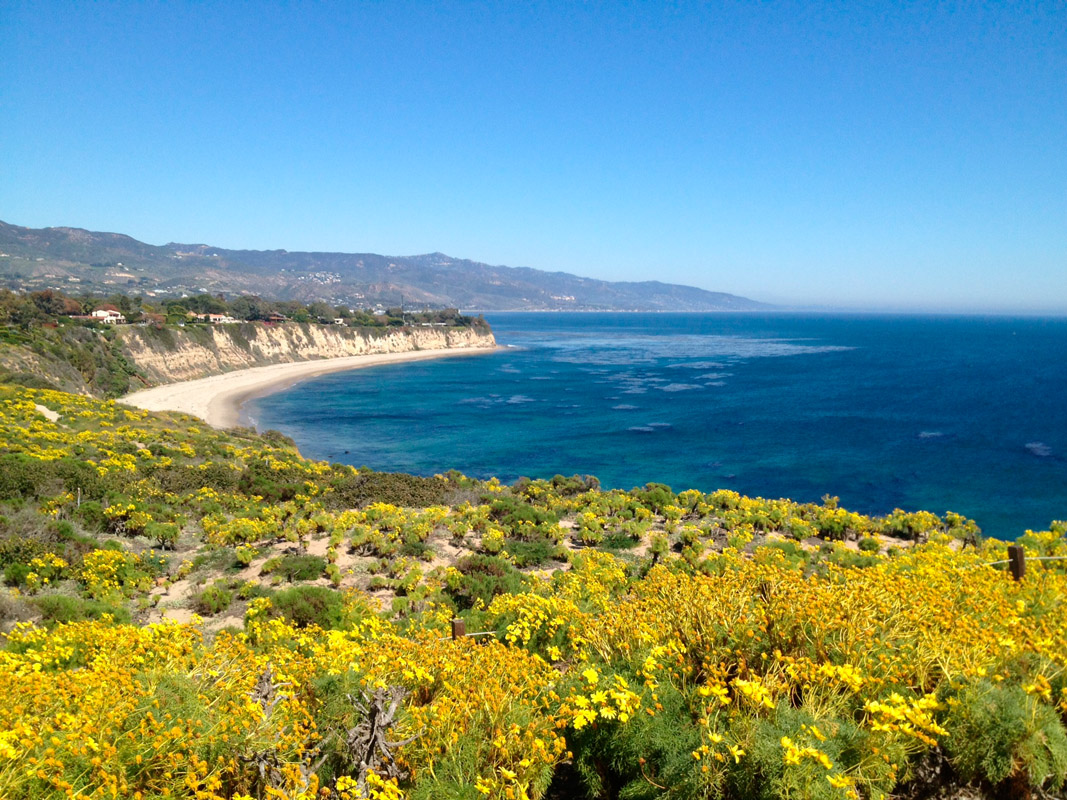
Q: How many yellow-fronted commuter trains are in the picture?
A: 0